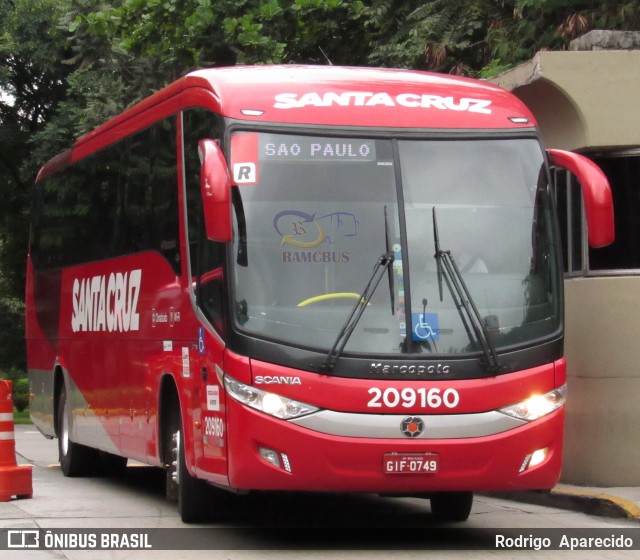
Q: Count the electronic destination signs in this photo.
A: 1